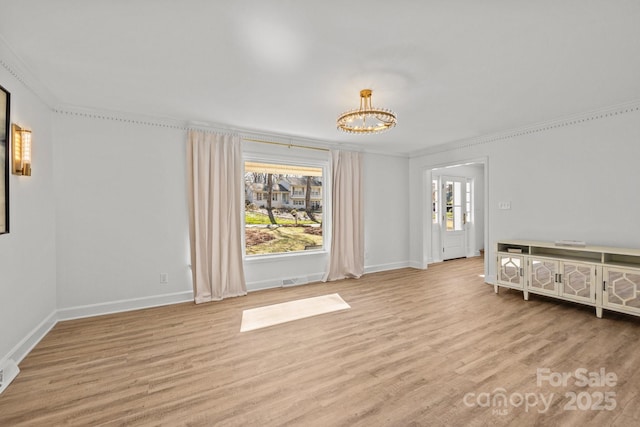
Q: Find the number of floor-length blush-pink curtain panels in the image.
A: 2